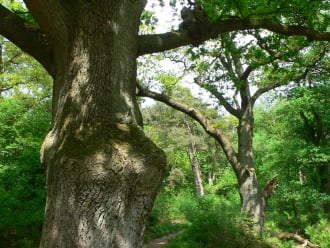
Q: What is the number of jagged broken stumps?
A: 1